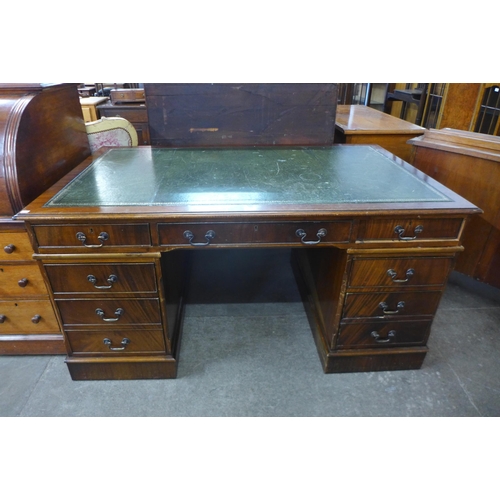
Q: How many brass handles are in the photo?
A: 10